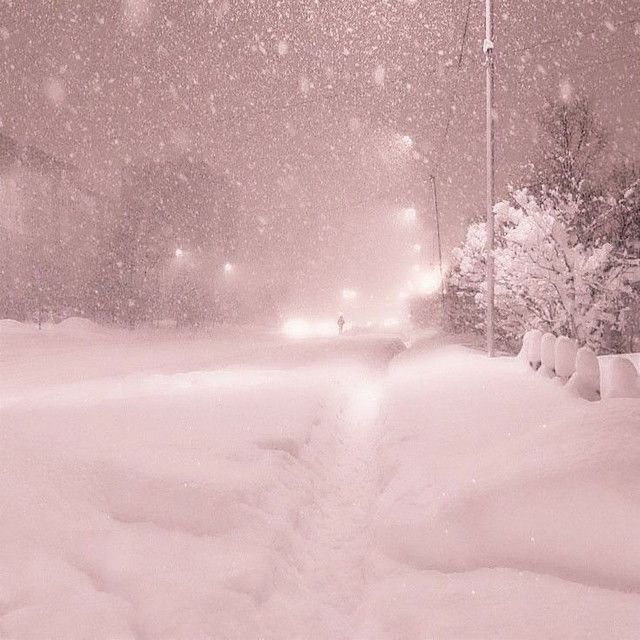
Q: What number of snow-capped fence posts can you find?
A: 5